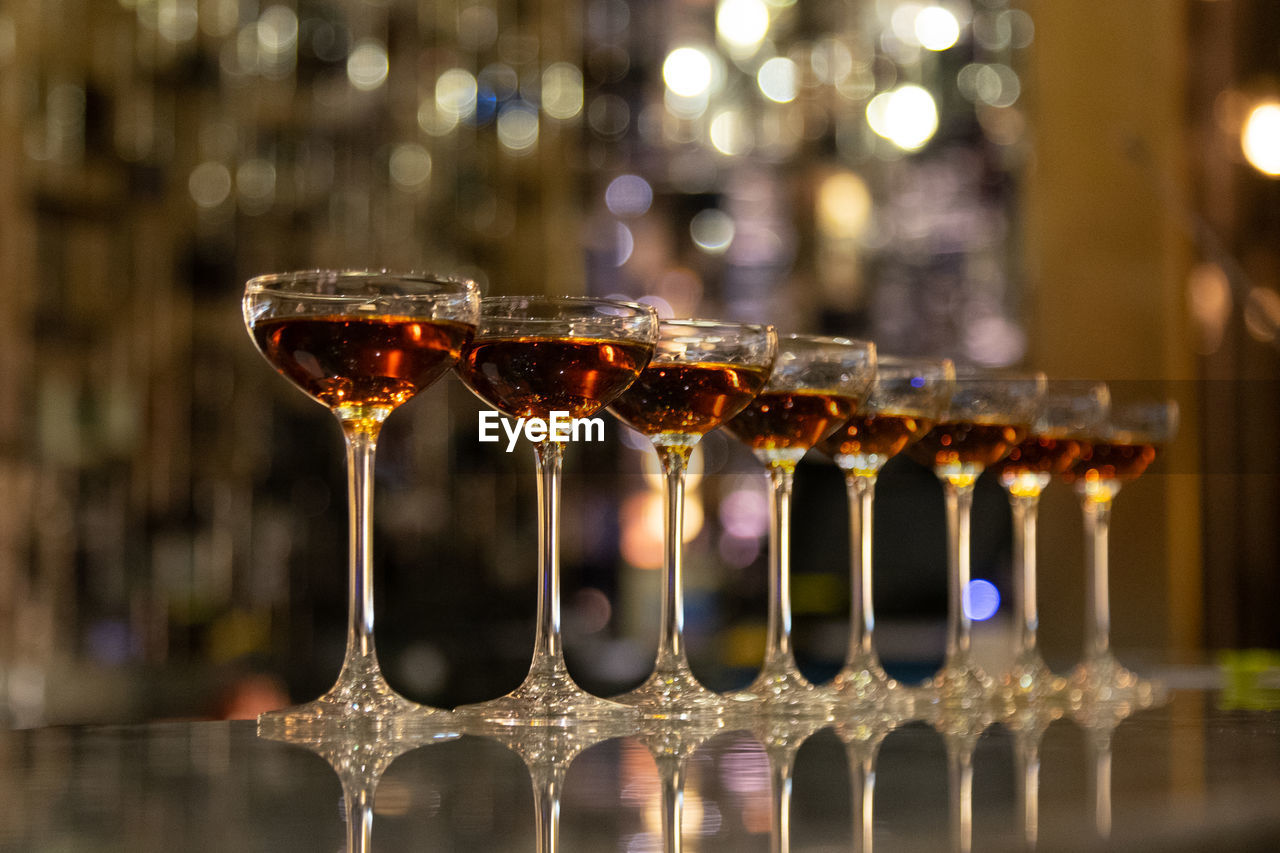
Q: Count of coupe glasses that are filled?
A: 8